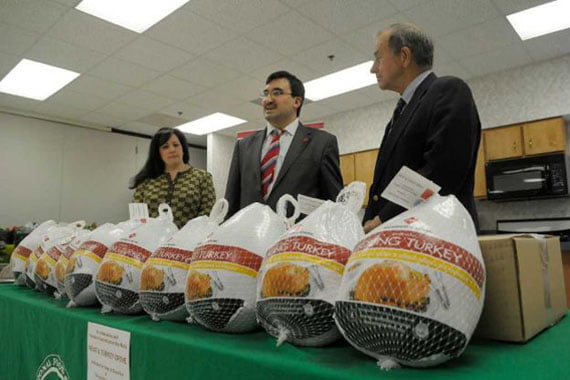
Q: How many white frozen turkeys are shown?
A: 10